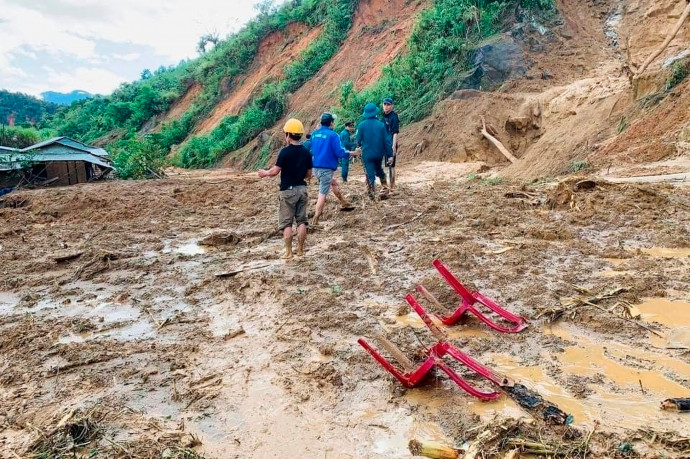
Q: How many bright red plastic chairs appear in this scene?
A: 2